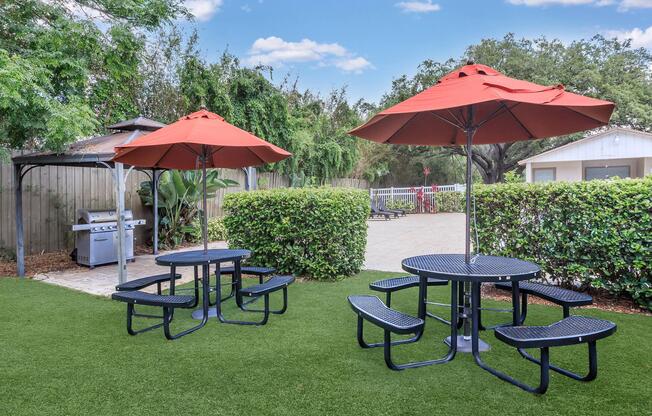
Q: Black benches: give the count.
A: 8